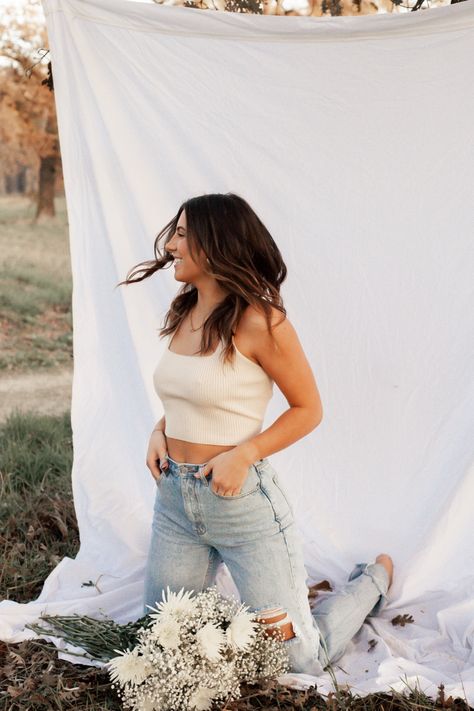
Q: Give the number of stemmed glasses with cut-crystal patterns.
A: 0